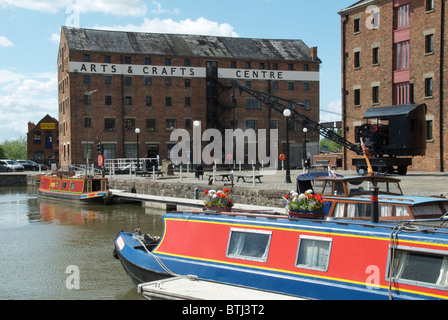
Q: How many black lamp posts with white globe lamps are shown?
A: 4